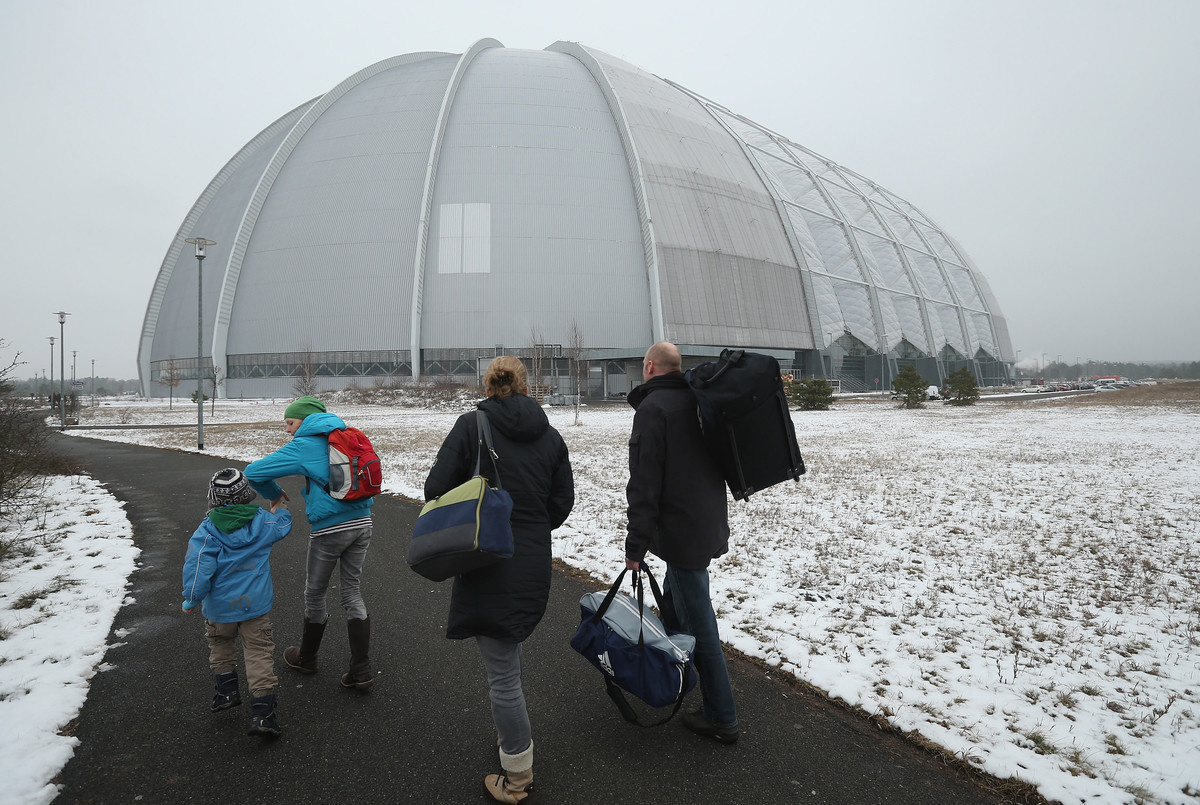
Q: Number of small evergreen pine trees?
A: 3